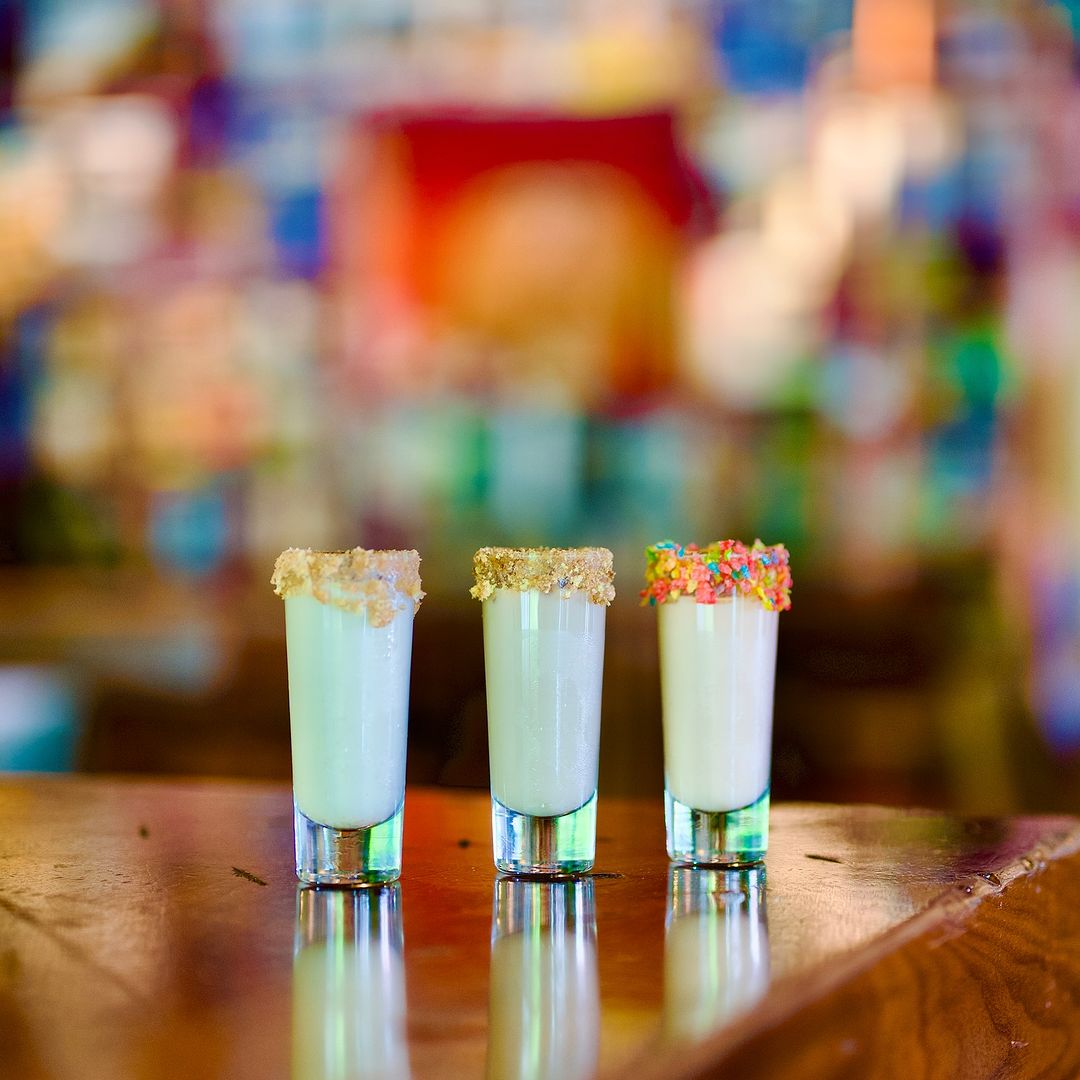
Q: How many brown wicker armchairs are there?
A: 0